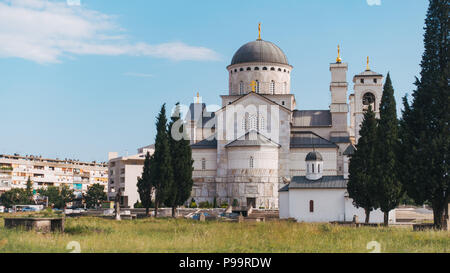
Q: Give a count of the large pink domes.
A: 0